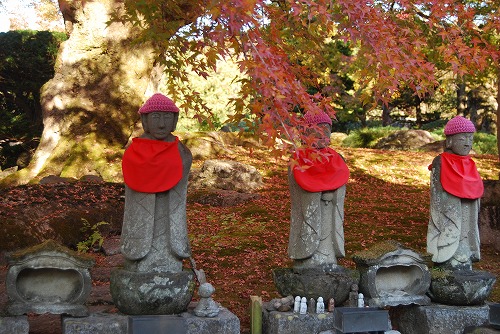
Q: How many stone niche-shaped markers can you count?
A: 2